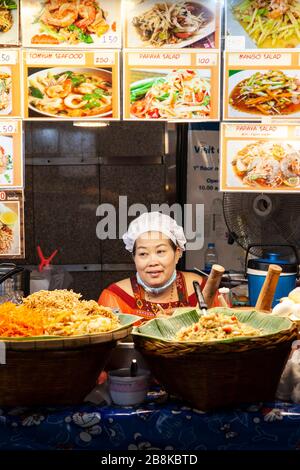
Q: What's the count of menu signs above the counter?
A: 11